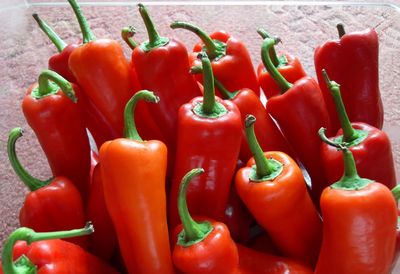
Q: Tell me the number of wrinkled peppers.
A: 0